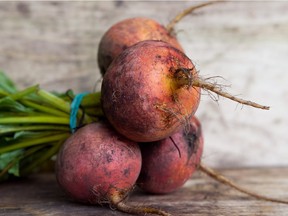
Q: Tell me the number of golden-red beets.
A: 4